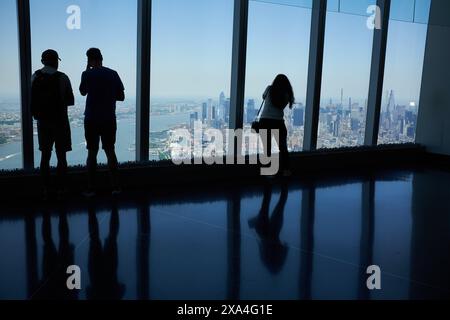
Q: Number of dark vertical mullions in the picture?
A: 5